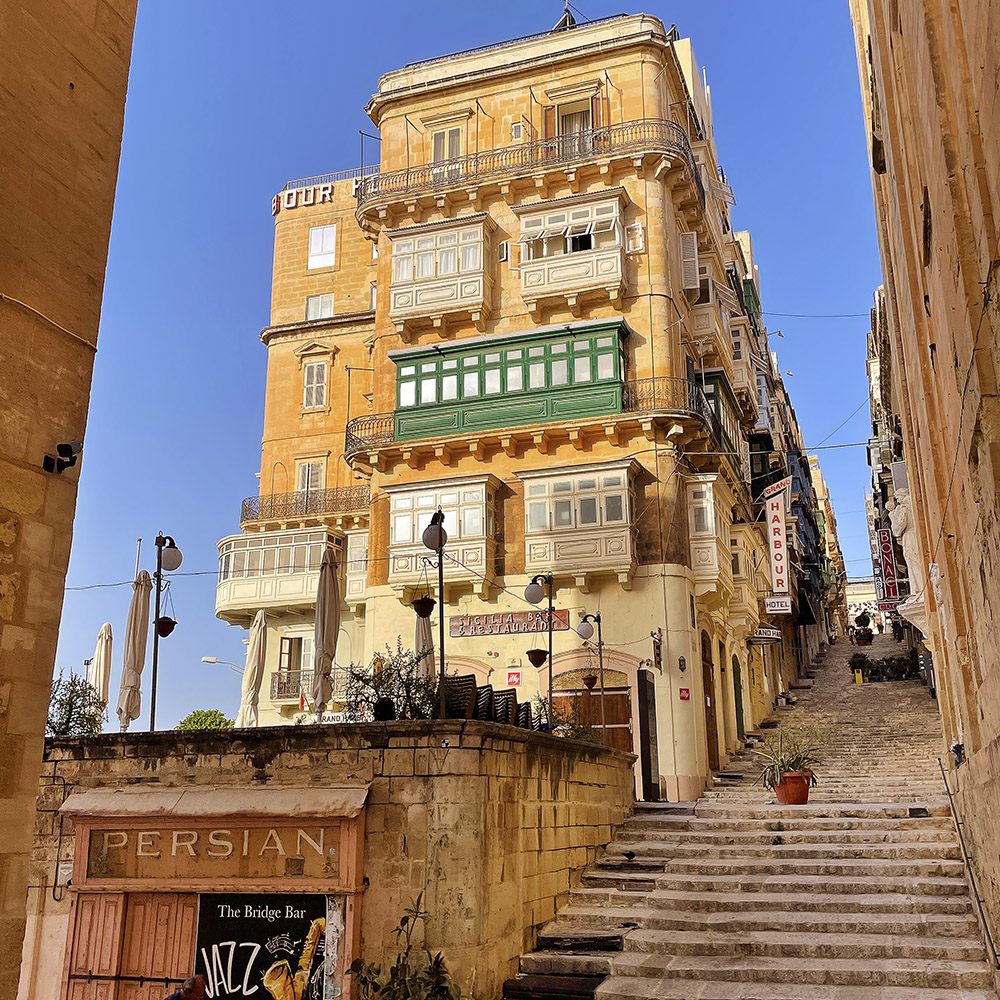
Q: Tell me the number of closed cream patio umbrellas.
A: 5